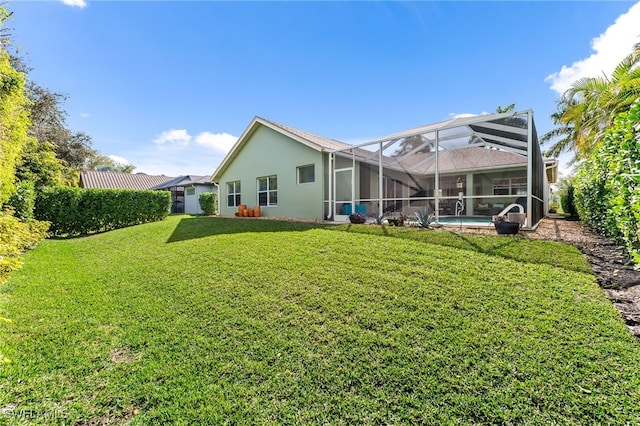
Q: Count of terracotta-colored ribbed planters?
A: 4